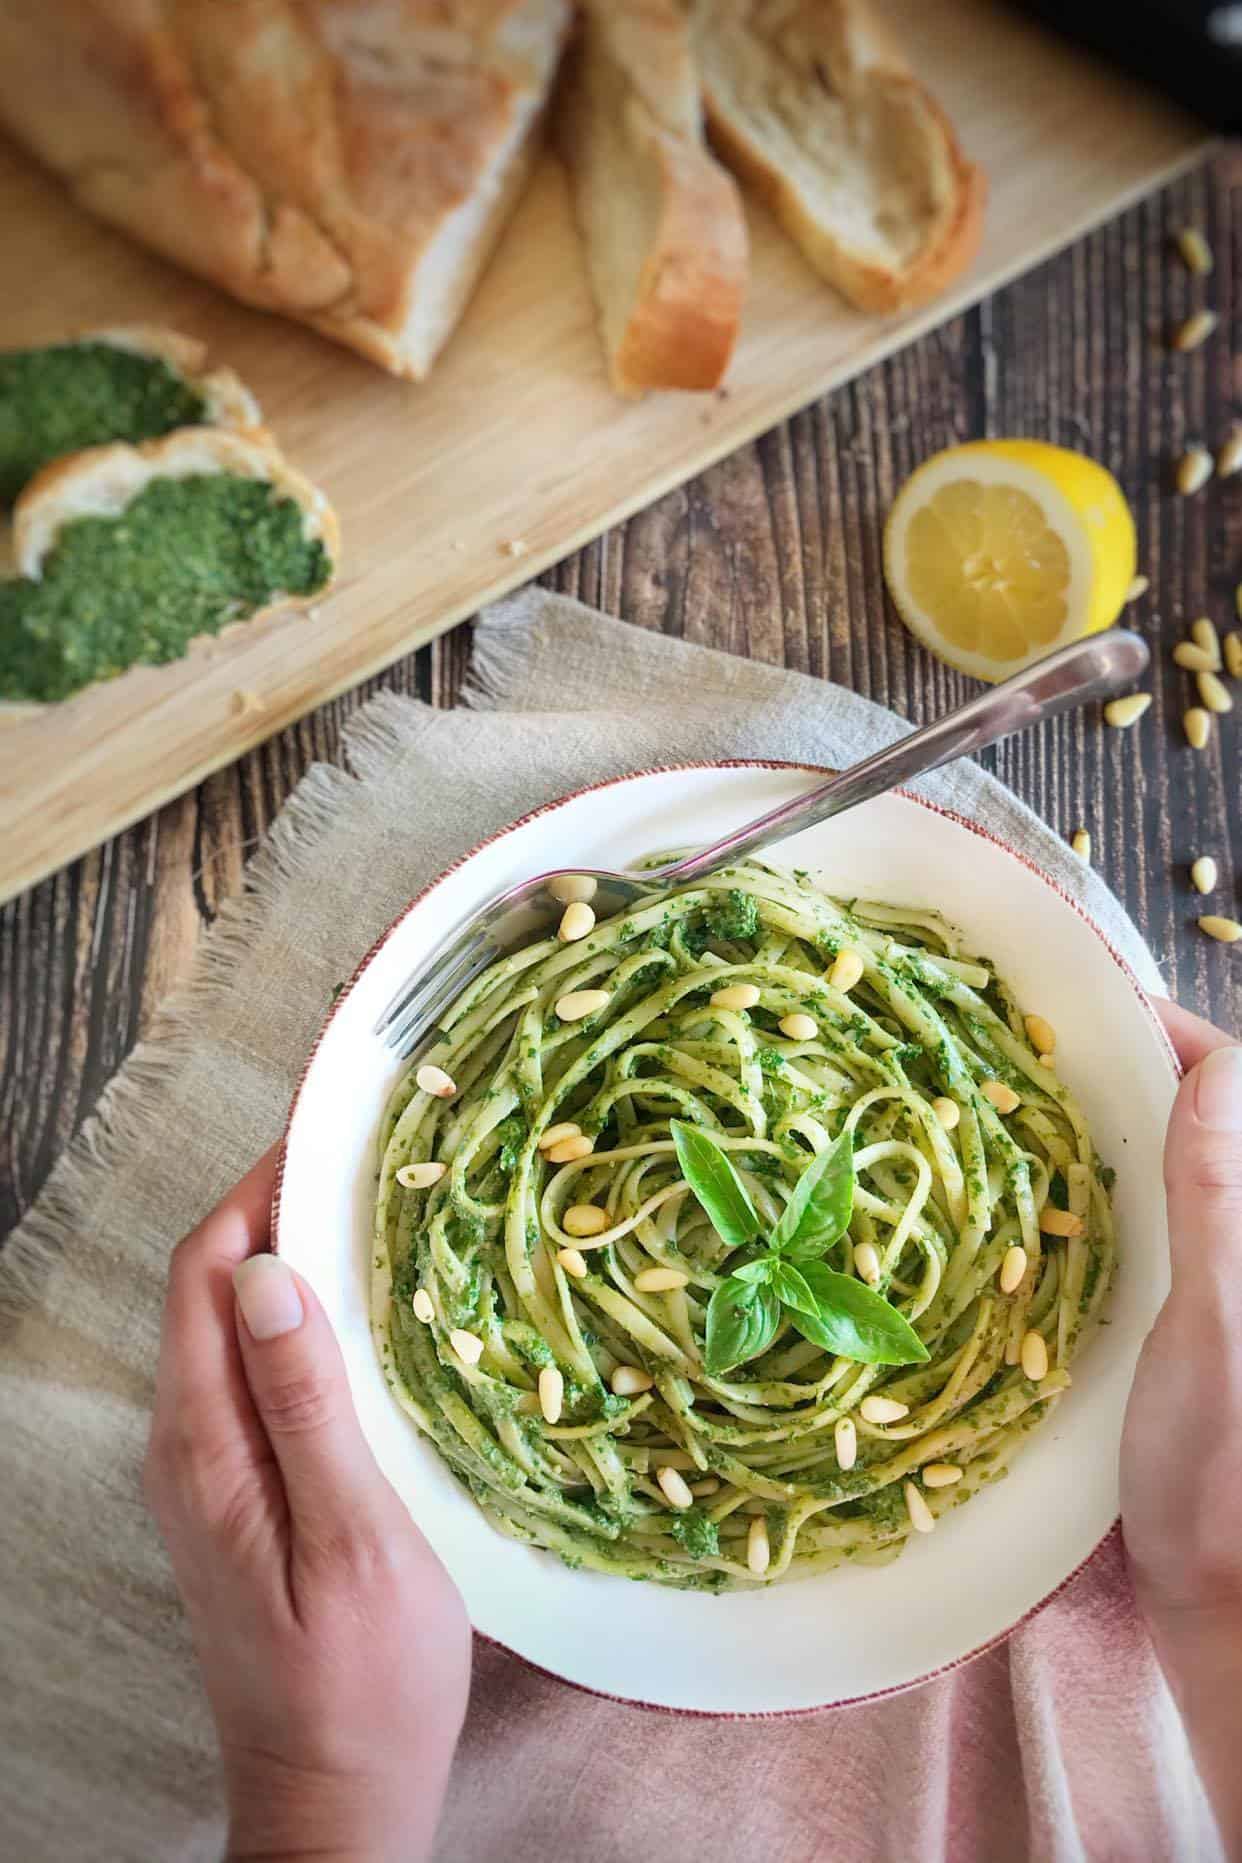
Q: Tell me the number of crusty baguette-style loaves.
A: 1